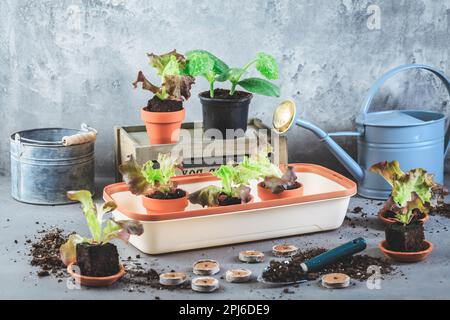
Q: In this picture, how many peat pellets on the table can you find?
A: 7